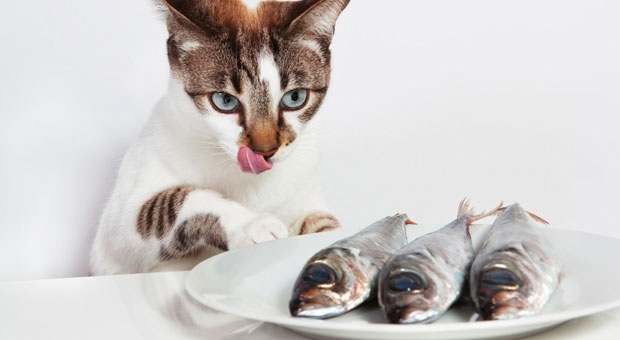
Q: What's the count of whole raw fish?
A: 3